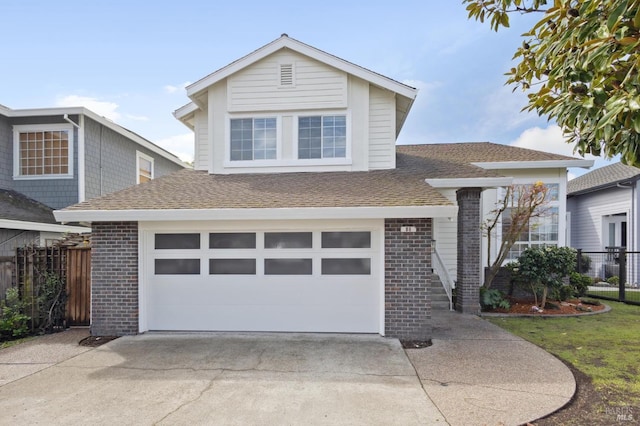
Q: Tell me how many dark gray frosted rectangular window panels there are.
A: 8